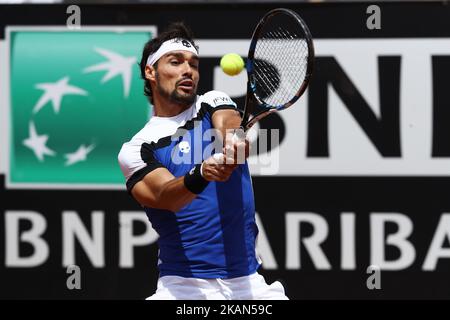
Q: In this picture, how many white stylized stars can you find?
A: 4